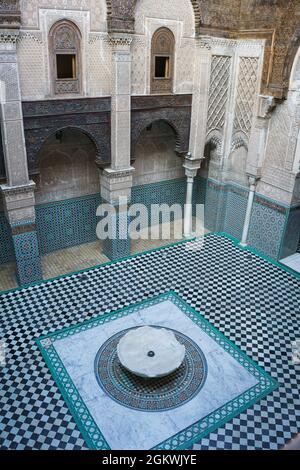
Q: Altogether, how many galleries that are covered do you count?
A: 2